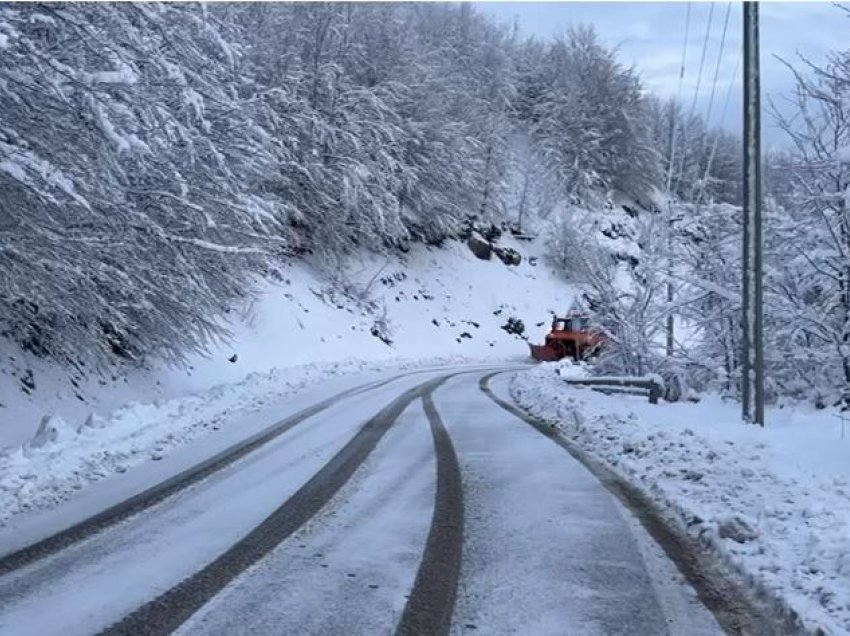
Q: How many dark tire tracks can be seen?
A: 4